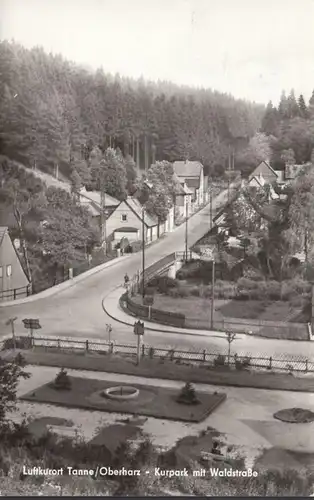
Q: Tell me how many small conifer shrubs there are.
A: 2